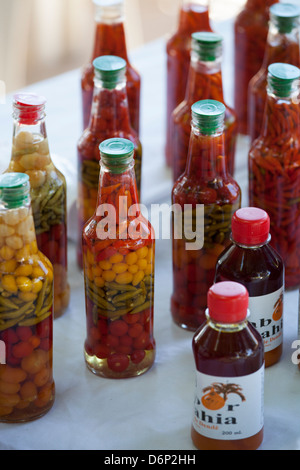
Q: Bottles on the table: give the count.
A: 13